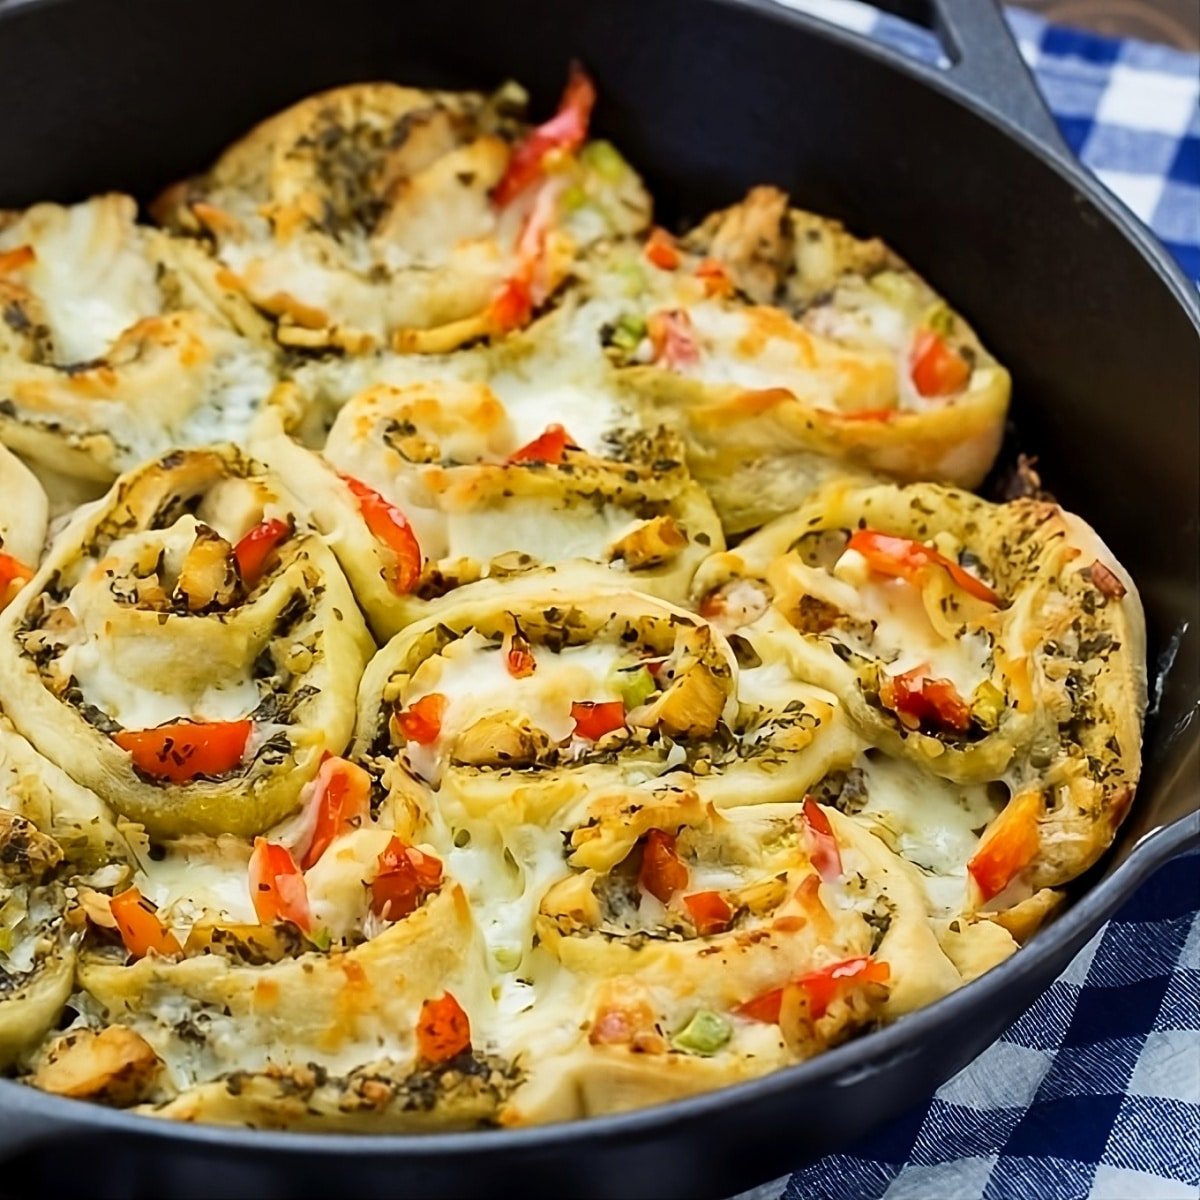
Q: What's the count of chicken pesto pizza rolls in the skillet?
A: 11